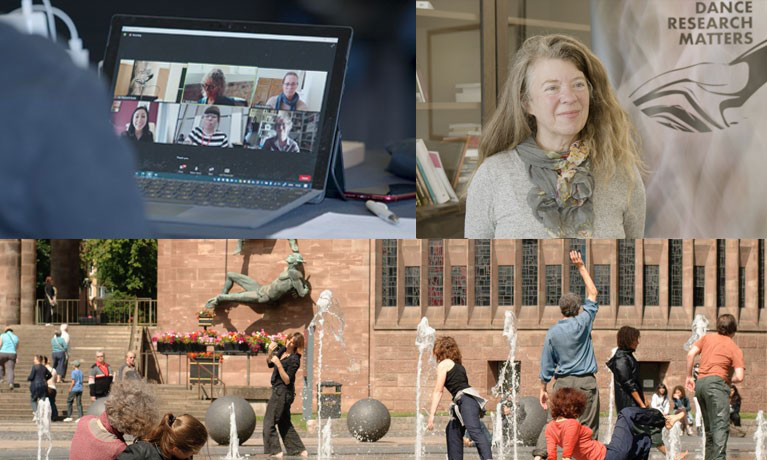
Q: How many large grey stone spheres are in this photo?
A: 4